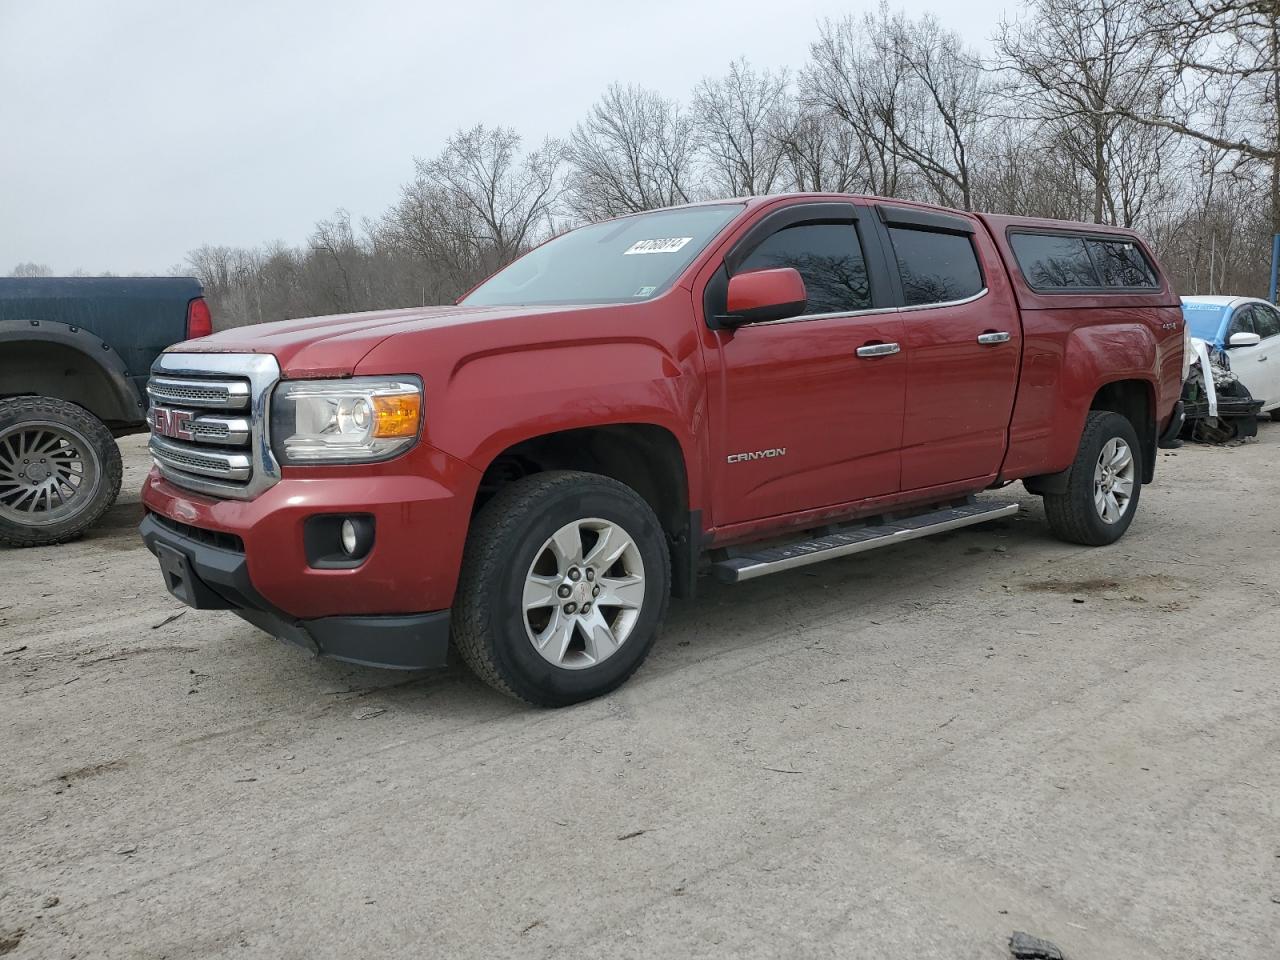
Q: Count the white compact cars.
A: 1